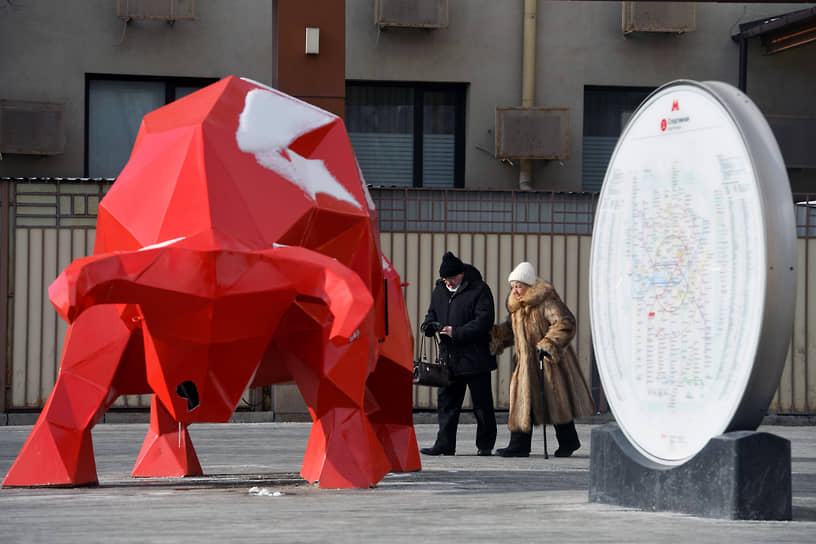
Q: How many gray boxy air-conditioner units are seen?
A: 5